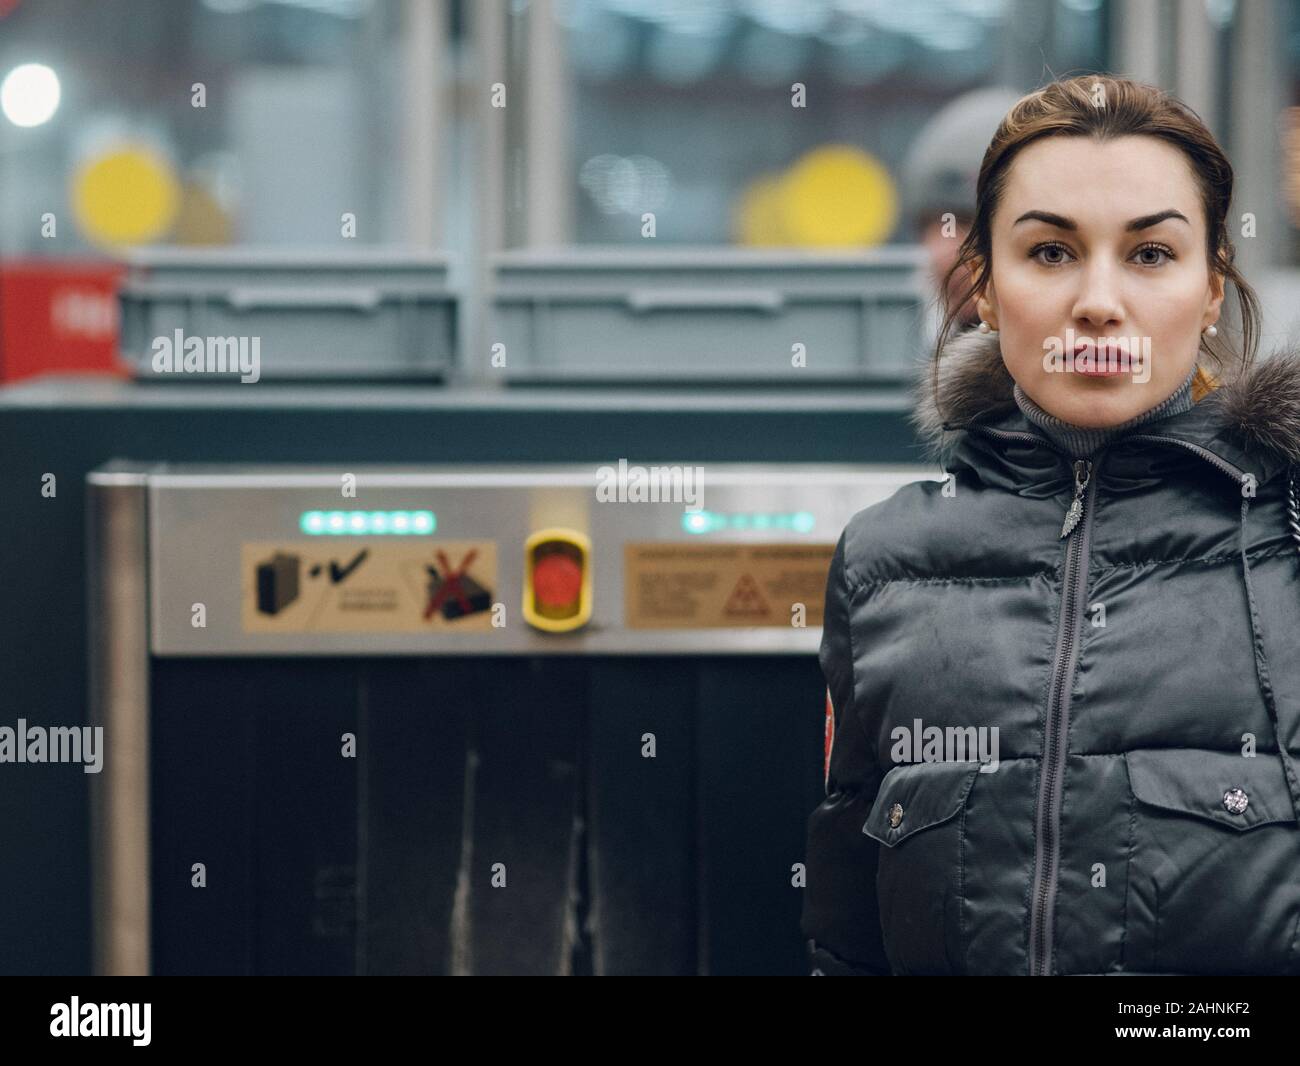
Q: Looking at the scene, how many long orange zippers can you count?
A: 0